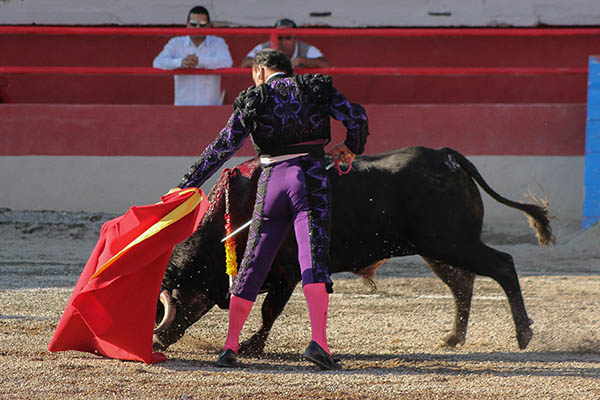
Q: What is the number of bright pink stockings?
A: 2